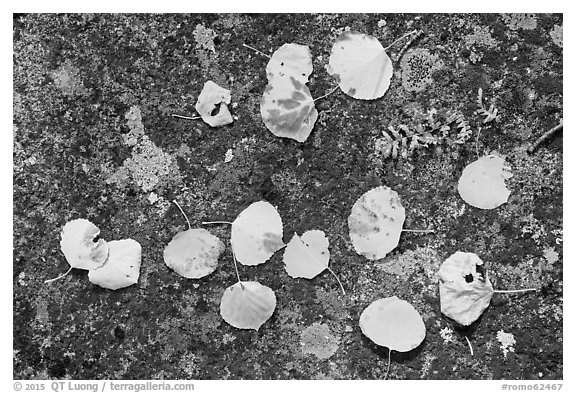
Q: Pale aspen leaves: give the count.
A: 14